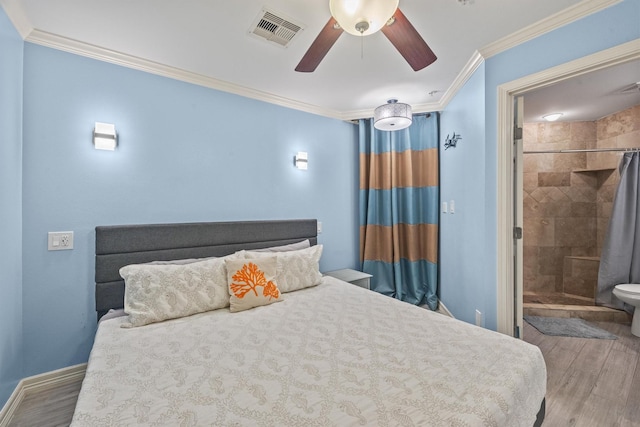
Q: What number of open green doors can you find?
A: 0